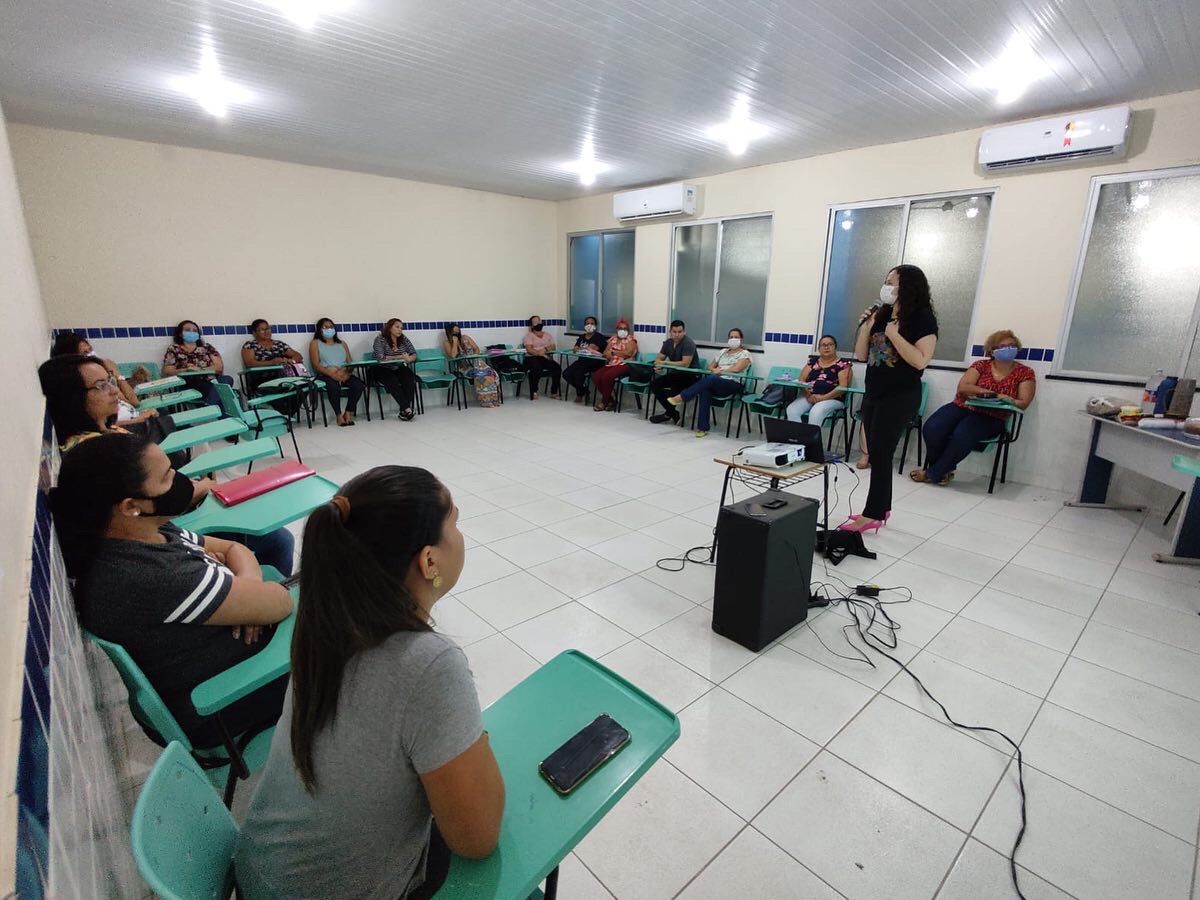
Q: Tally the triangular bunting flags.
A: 0